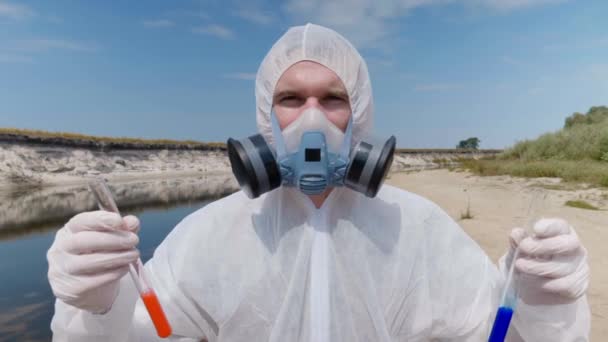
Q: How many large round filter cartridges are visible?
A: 2